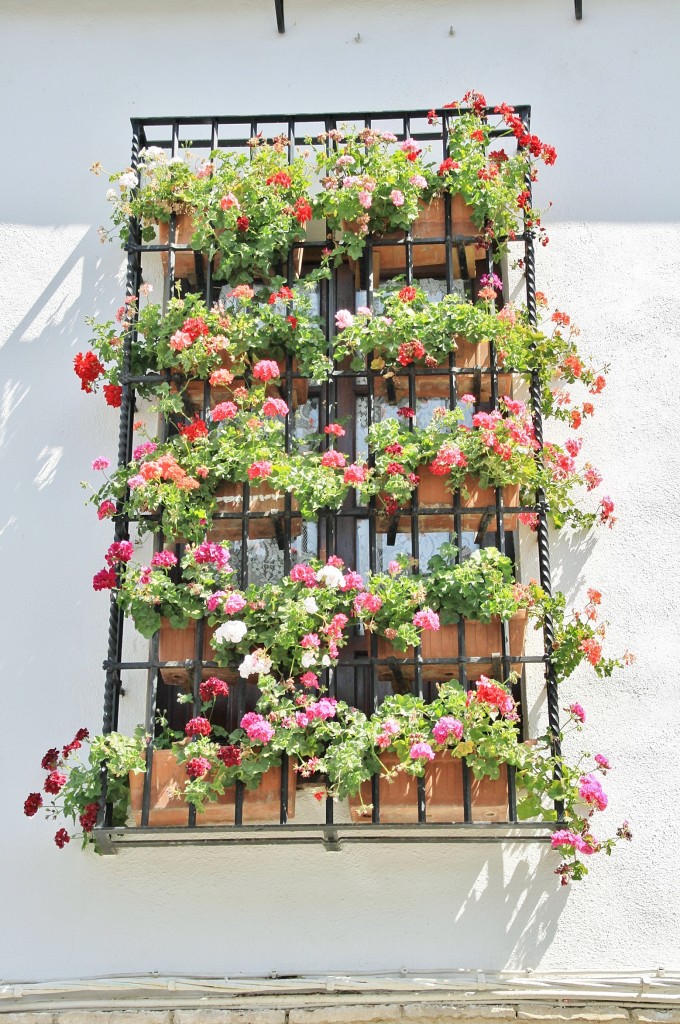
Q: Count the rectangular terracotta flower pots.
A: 10